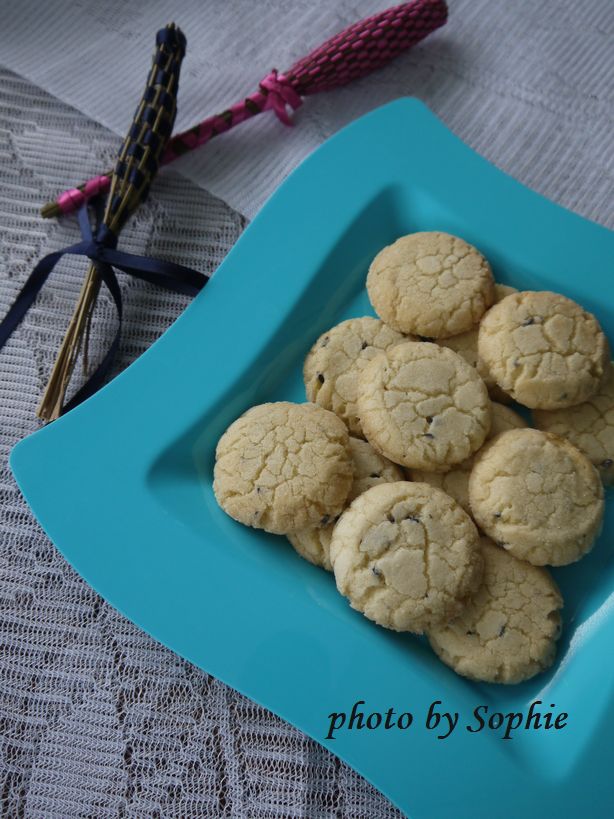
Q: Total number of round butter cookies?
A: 12